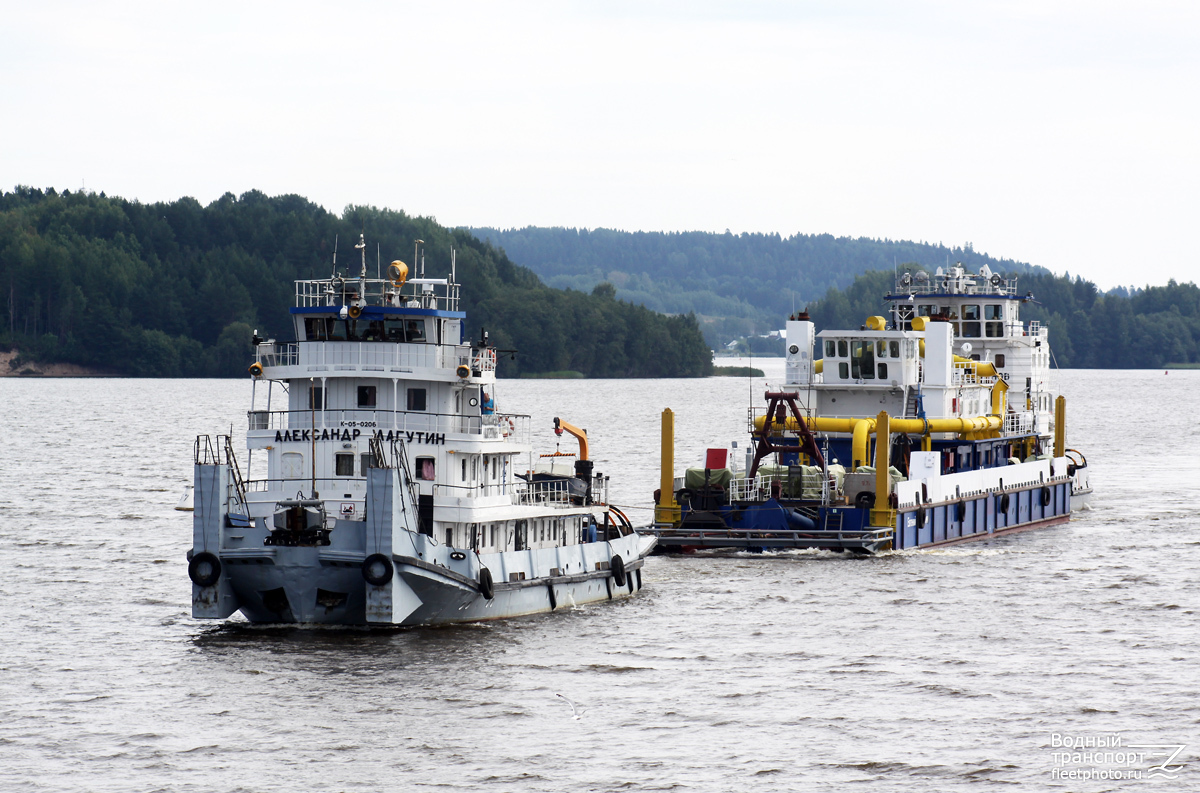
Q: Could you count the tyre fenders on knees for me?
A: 2